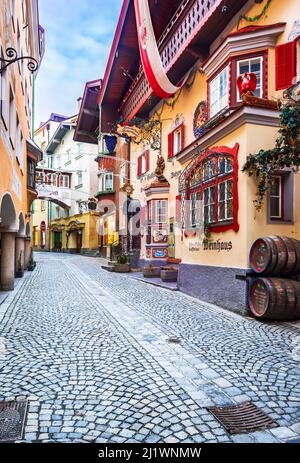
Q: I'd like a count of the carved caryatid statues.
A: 0